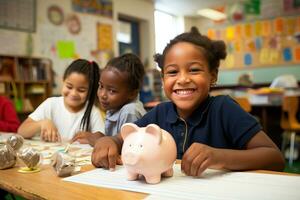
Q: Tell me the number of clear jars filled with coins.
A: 0